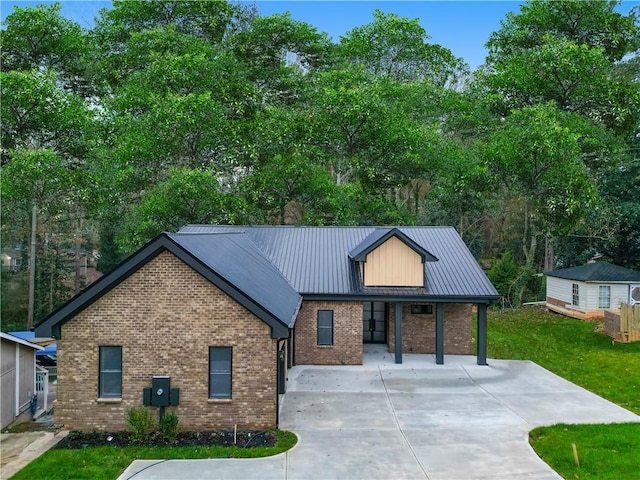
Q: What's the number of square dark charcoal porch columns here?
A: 3